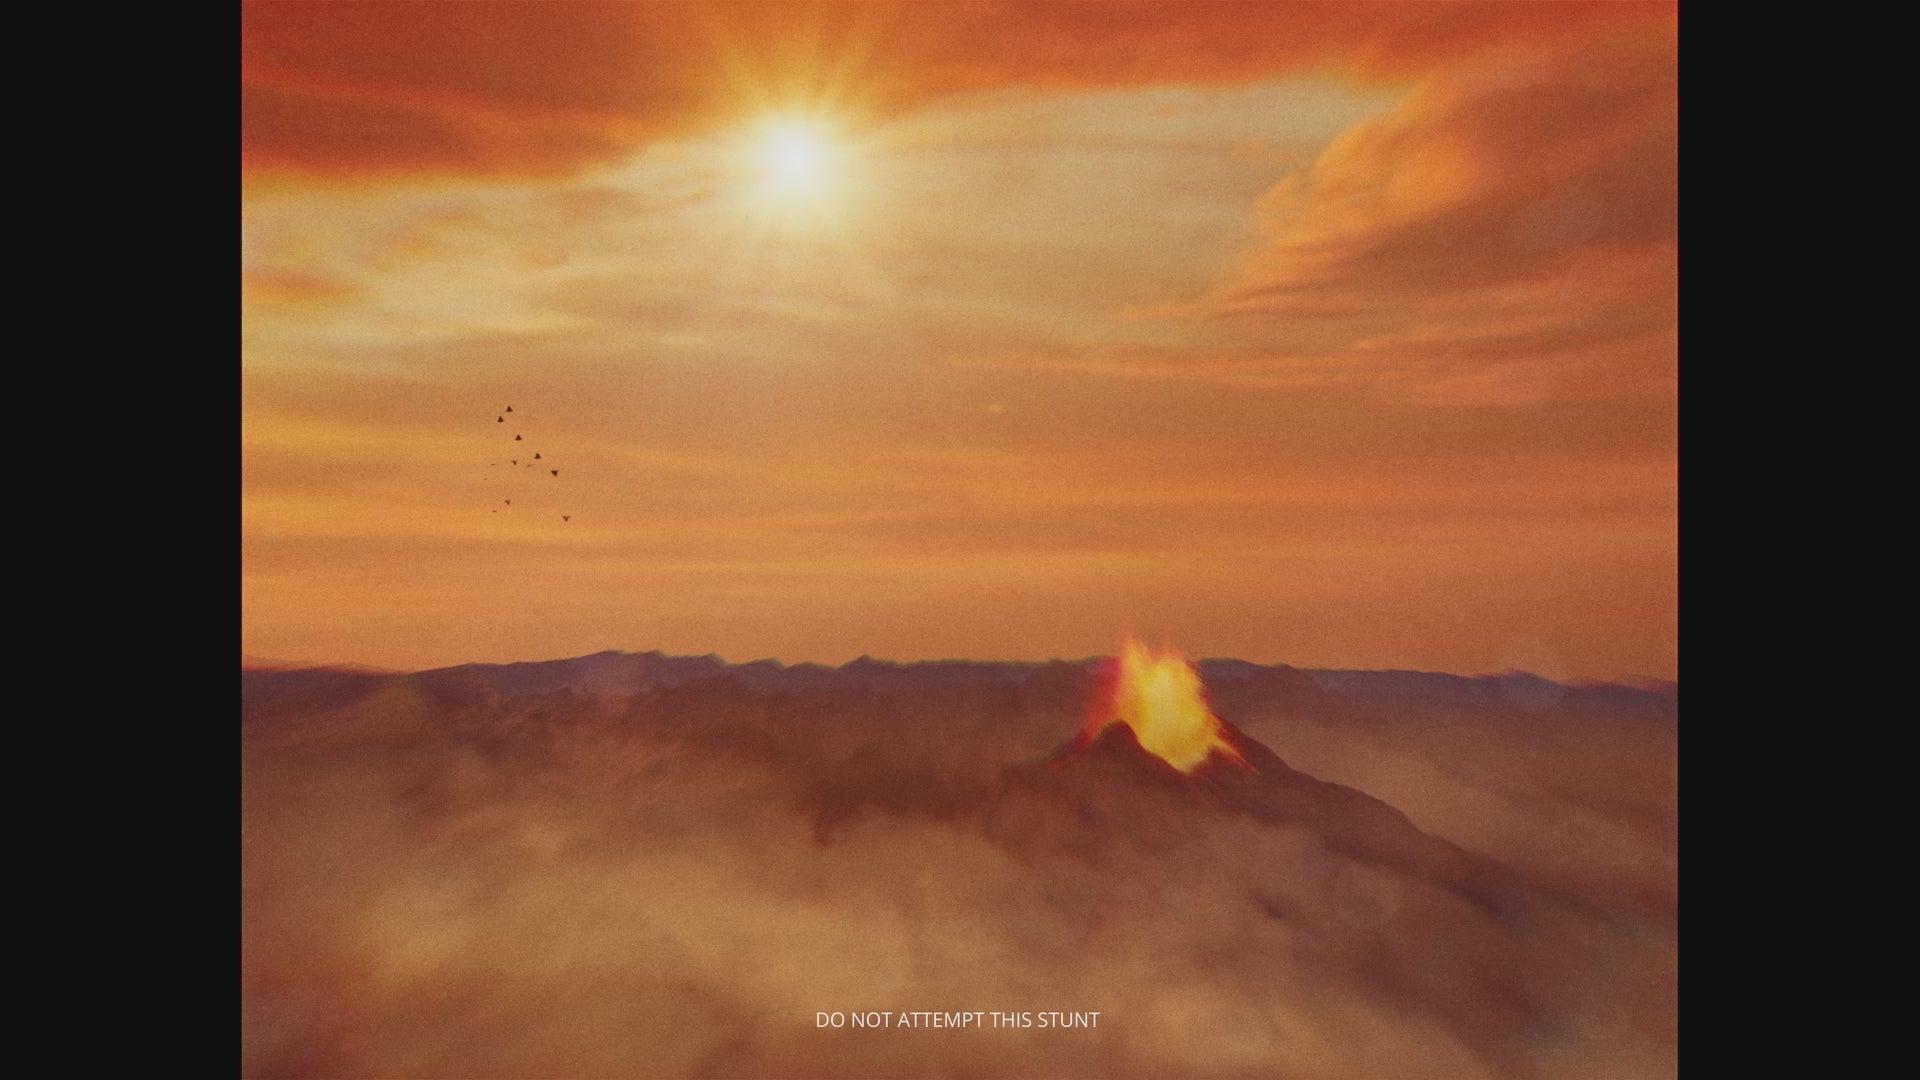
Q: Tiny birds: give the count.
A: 12